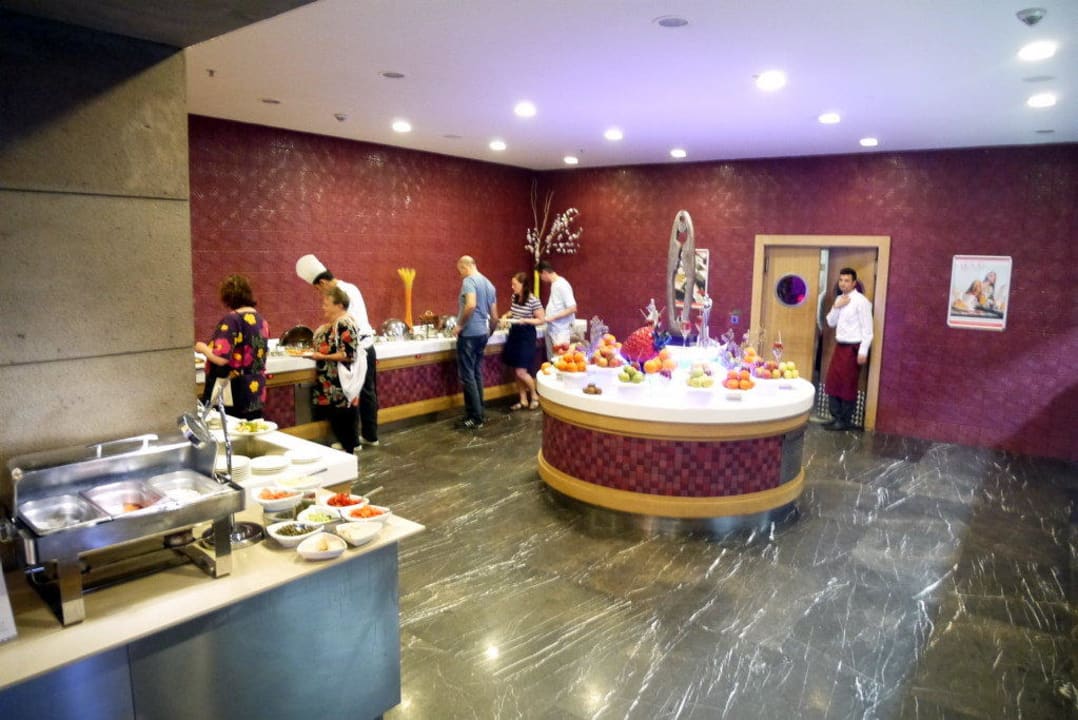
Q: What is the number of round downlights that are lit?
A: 11